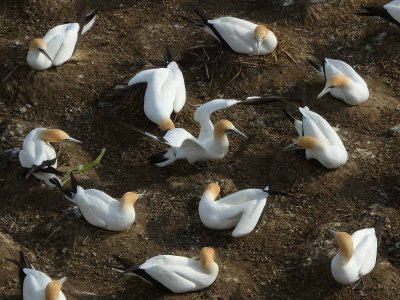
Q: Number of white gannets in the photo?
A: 13